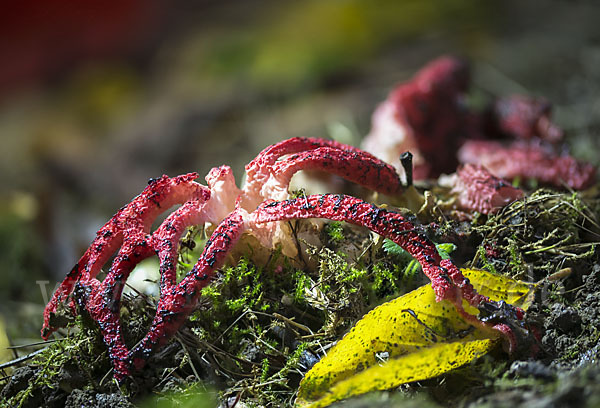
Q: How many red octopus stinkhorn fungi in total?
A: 2